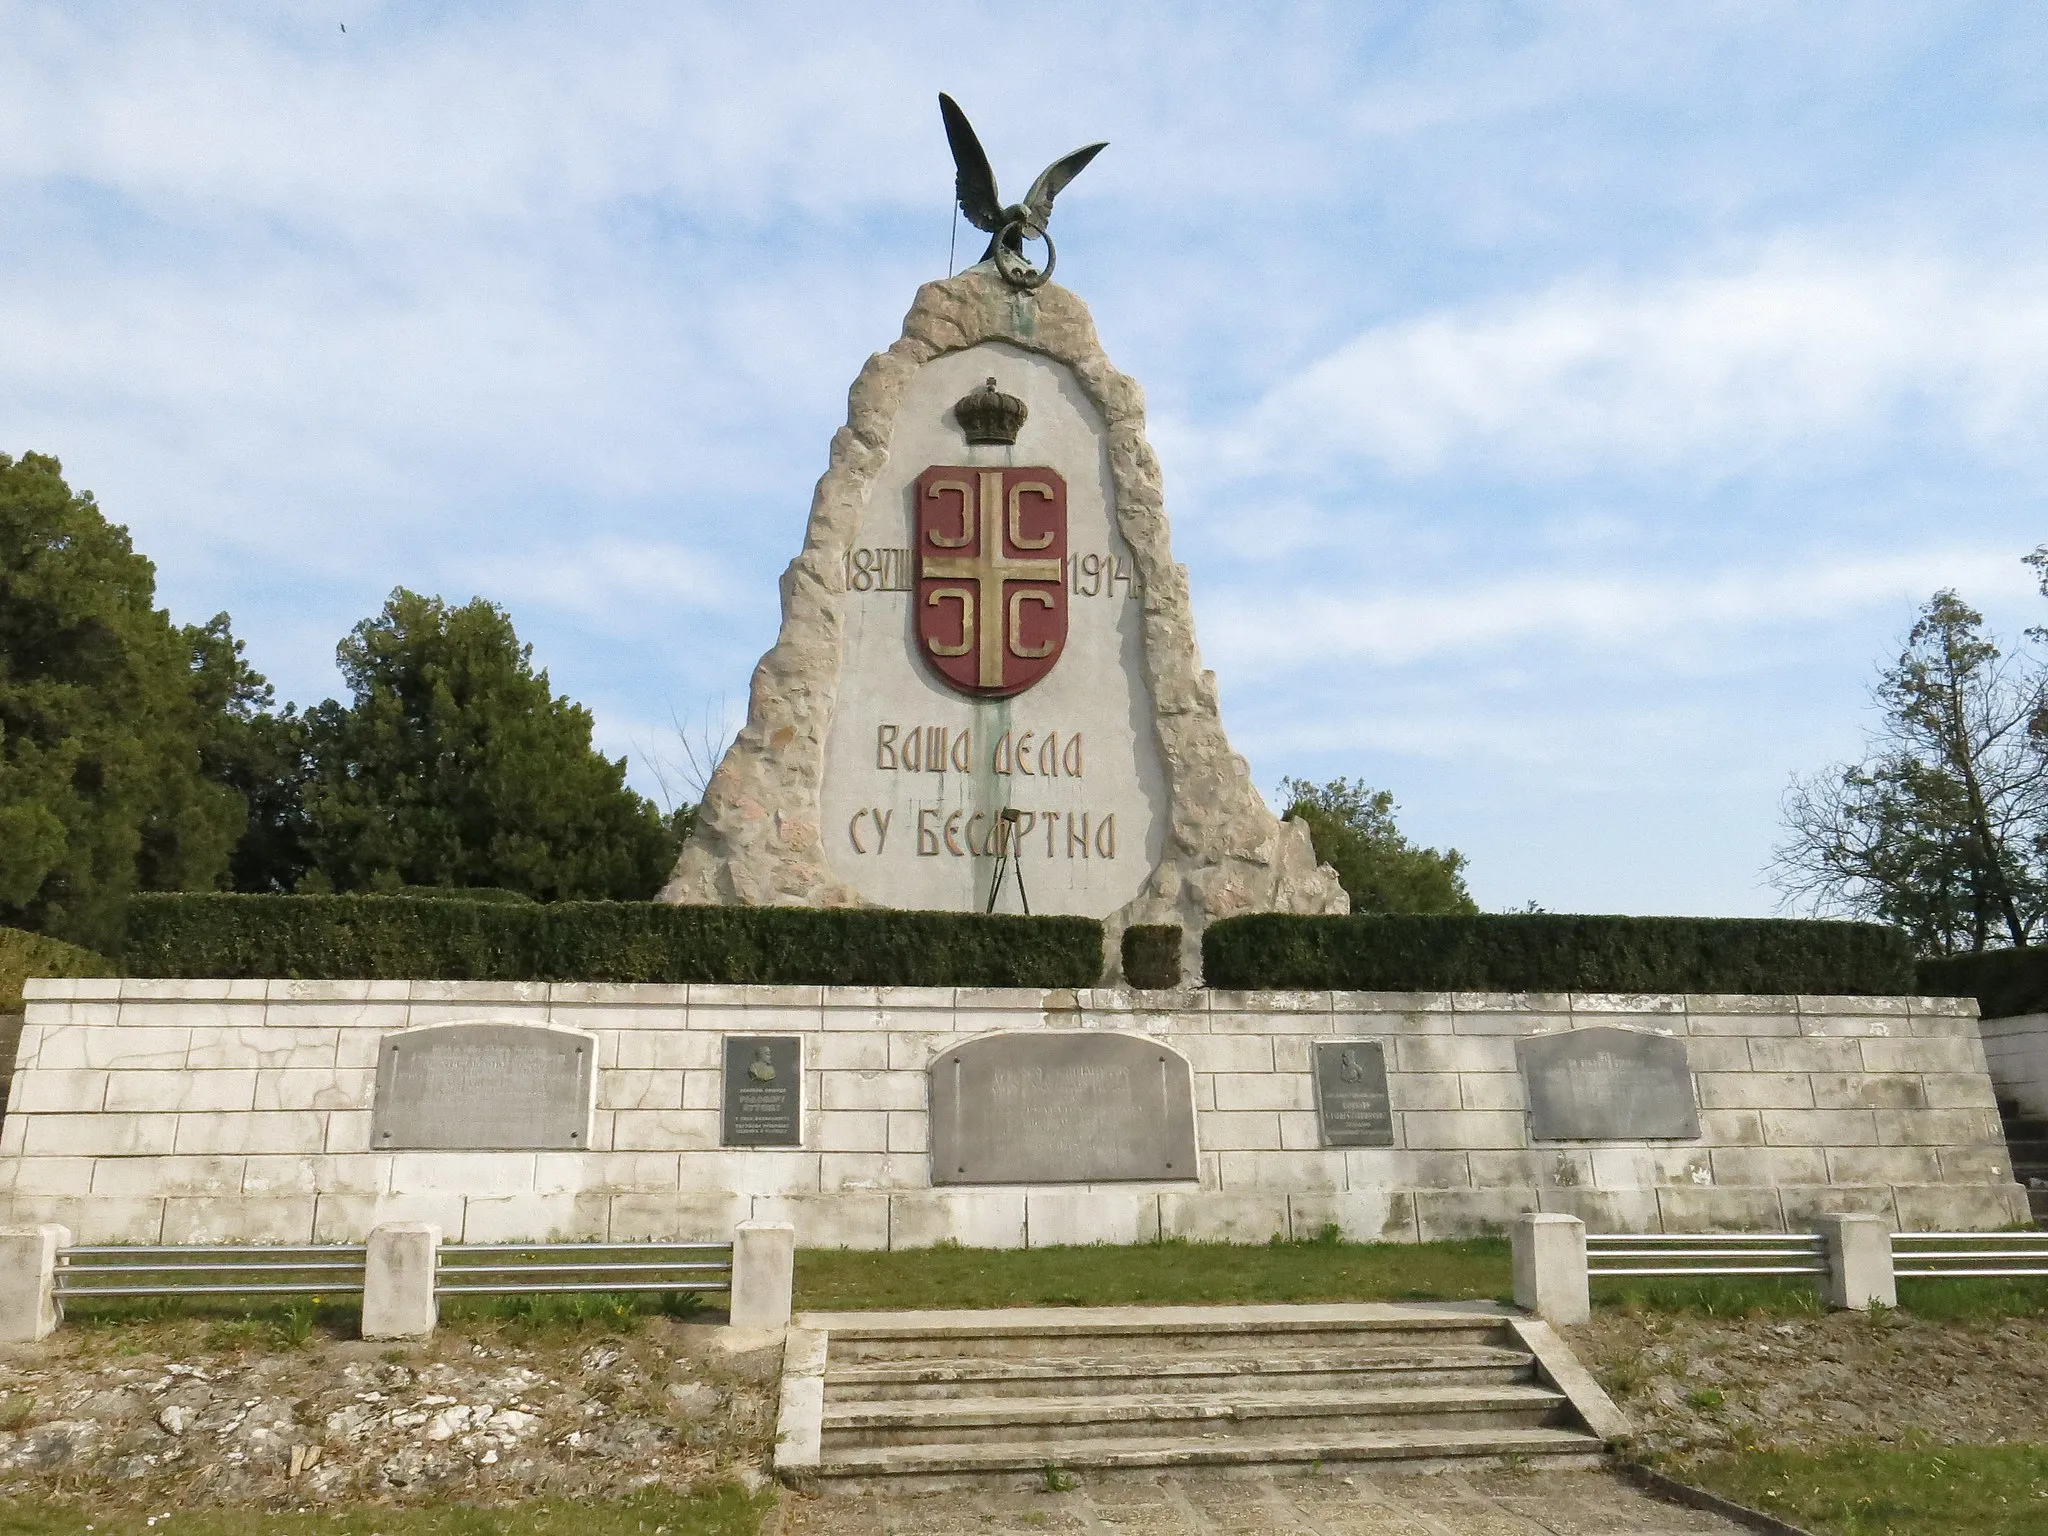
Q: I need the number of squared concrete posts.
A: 5